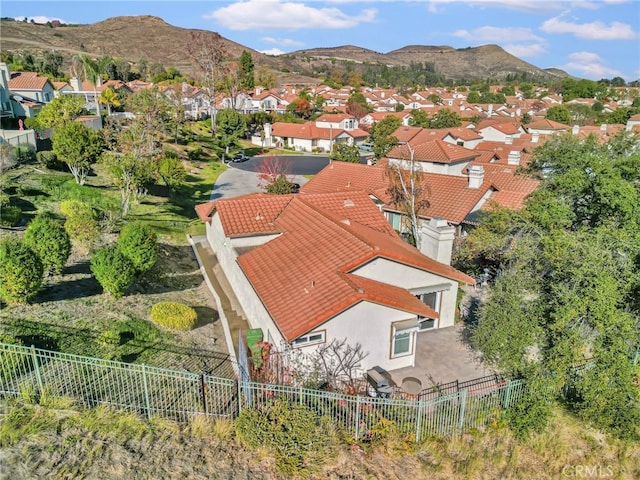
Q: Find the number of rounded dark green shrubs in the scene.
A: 4